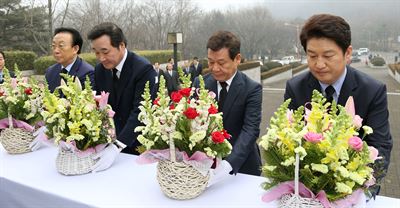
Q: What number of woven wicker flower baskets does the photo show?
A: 4